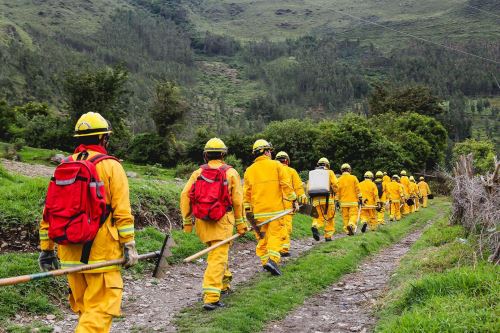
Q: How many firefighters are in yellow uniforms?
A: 13